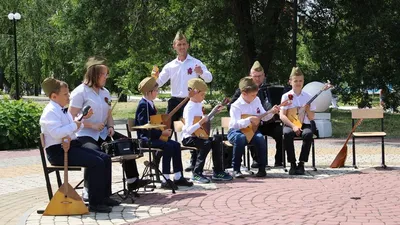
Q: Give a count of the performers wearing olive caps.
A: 8